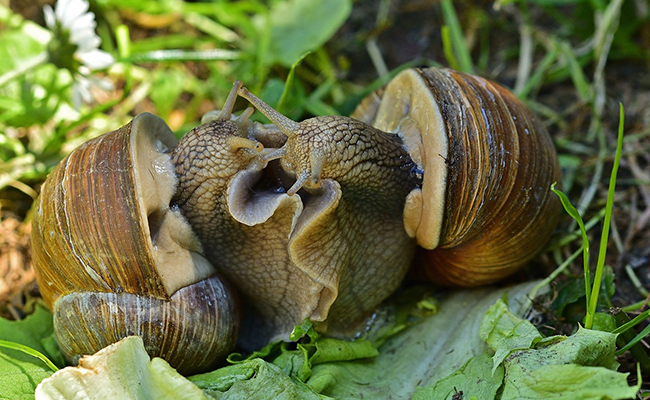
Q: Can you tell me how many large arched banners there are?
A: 0